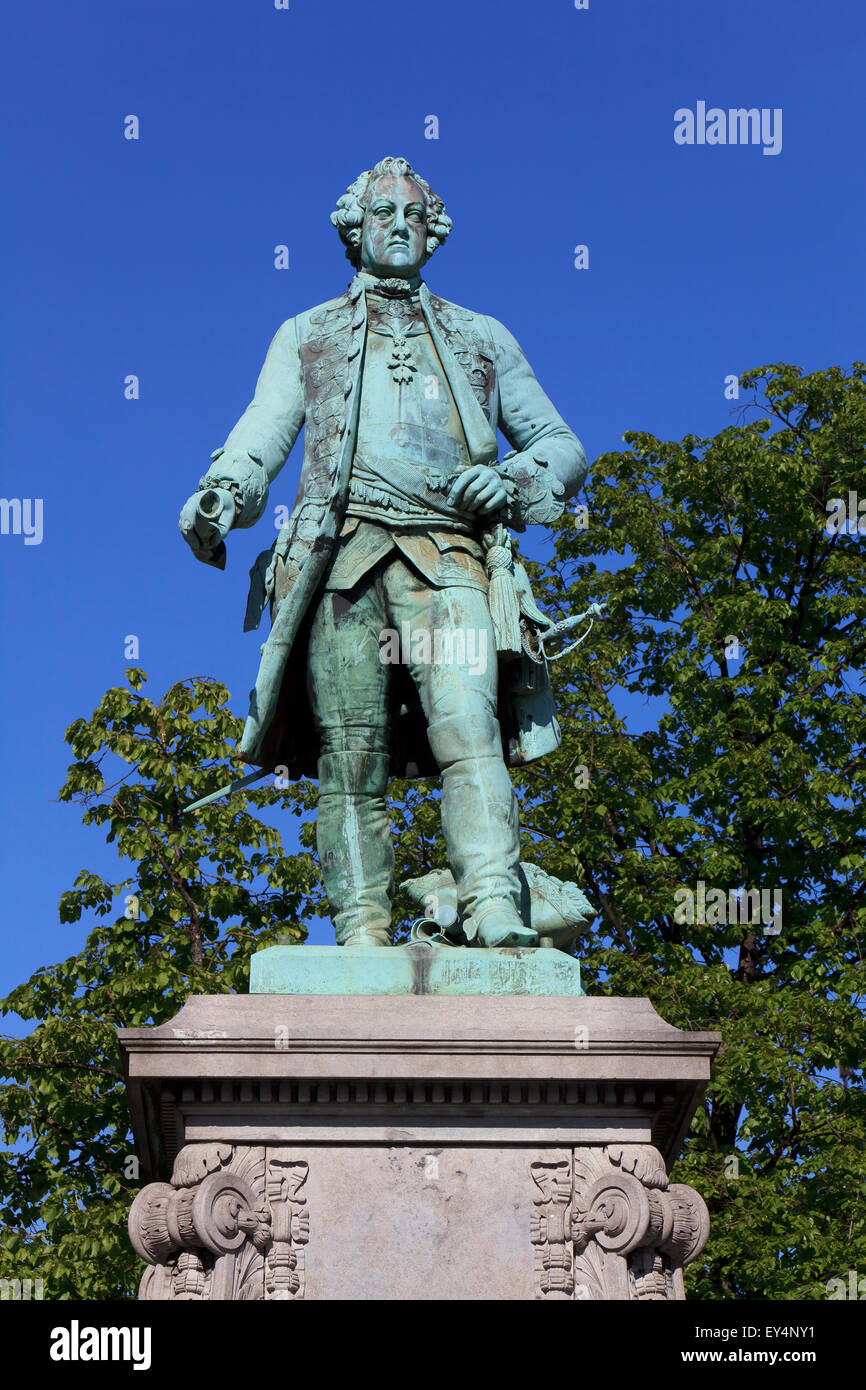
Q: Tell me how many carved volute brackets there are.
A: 2